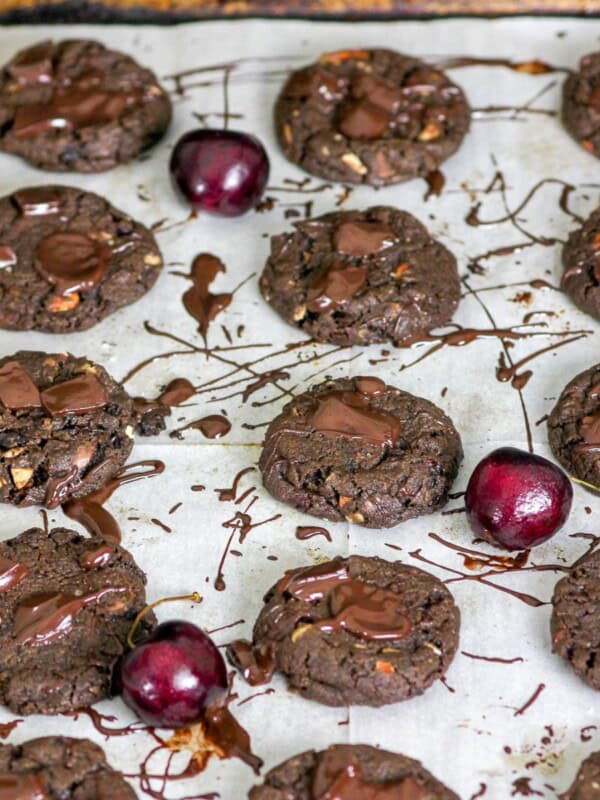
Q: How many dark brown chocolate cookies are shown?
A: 15